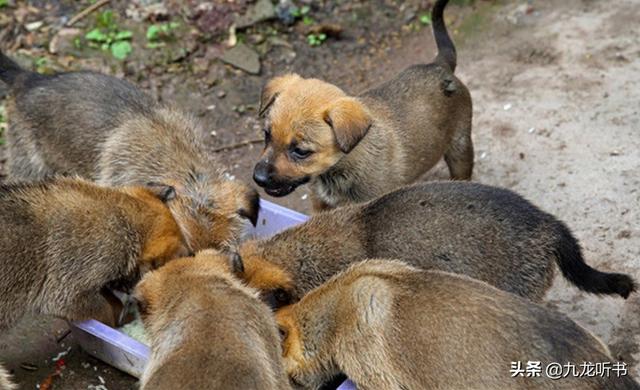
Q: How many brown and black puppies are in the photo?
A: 6